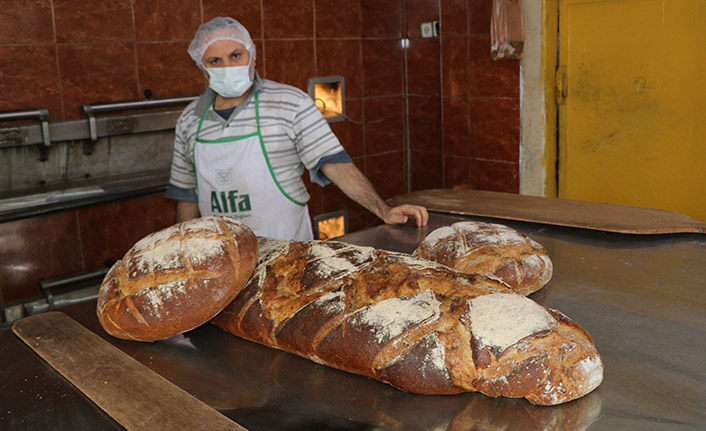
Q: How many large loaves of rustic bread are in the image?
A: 3